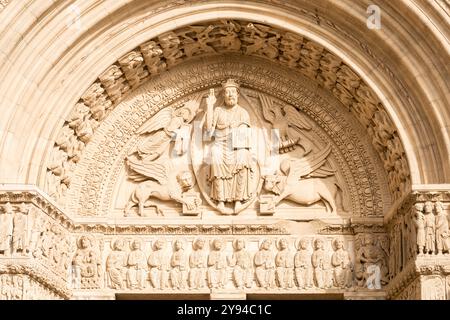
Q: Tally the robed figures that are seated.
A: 13